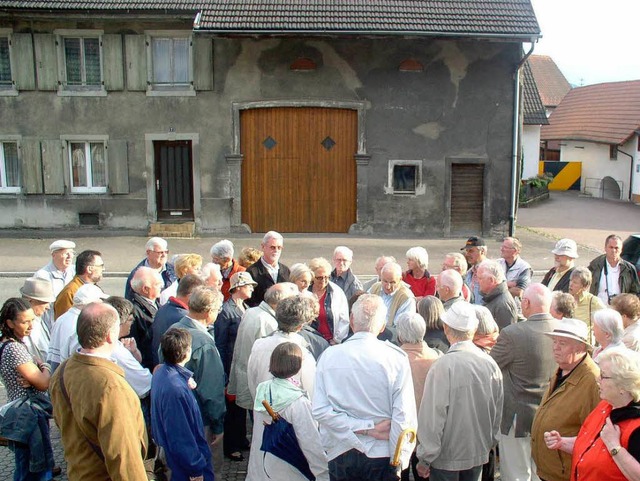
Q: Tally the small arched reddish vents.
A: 2